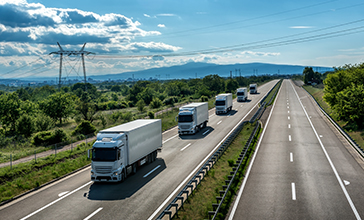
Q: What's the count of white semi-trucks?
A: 5